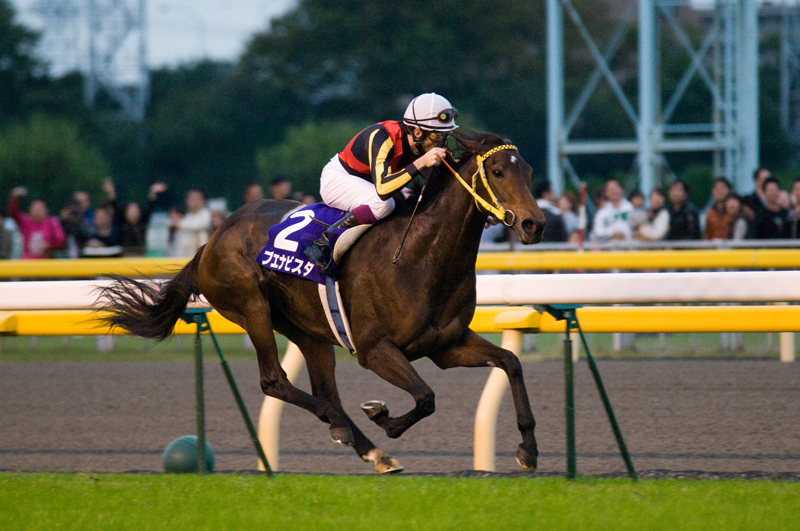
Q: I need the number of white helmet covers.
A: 1